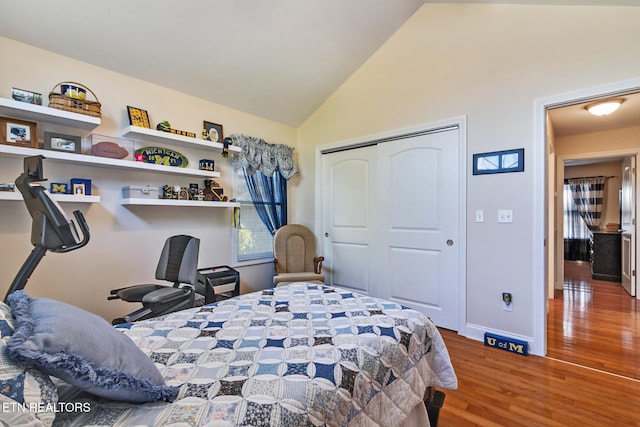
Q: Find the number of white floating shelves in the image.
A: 5